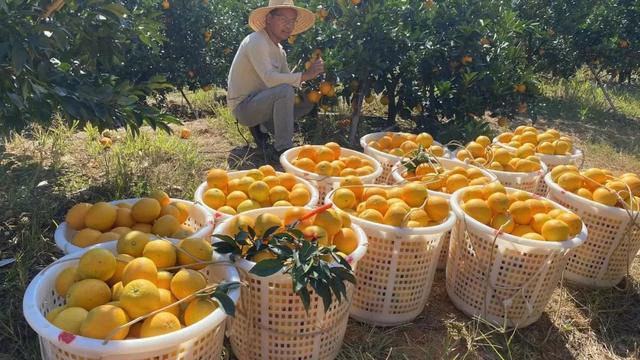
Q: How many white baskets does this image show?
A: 12